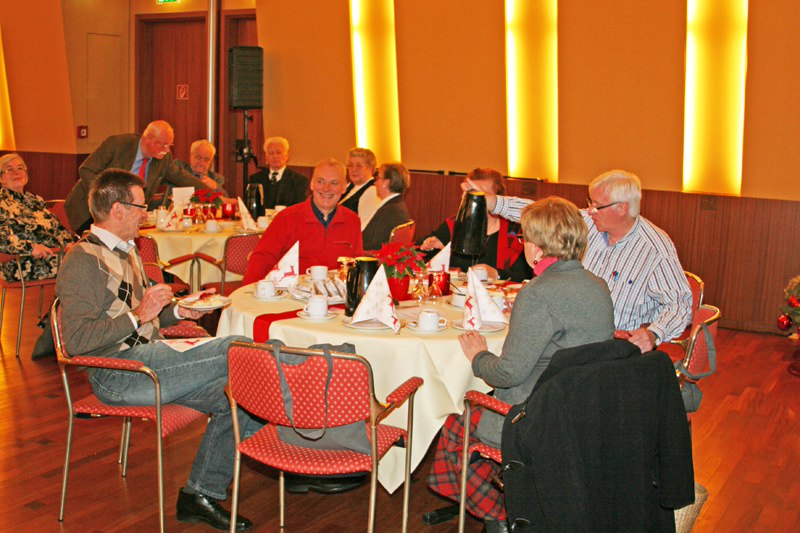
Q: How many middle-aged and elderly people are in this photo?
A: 11